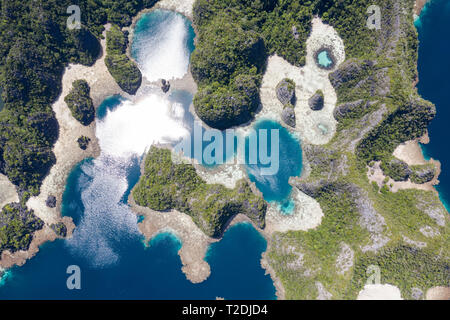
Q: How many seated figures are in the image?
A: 0